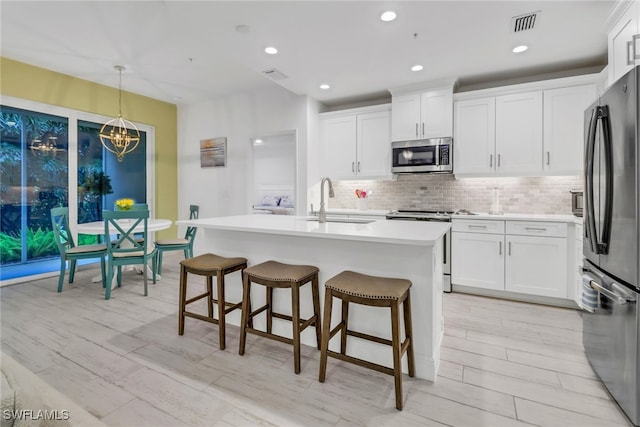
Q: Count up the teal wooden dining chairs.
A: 4